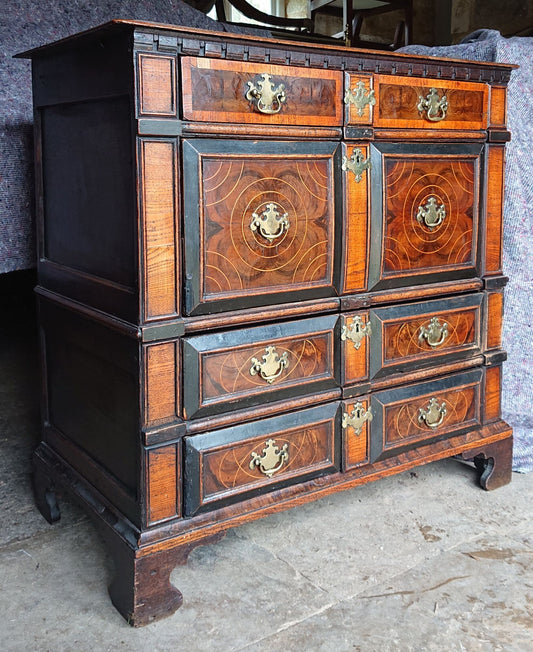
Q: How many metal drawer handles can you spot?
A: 8